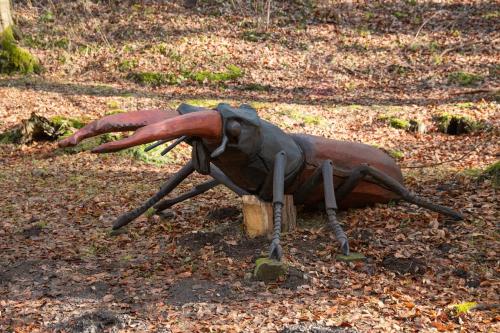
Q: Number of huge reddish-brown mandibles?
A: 2